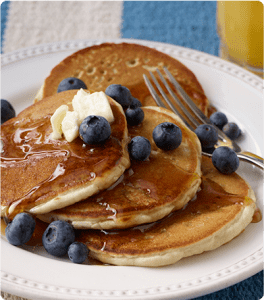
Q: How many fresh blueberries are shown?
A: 15